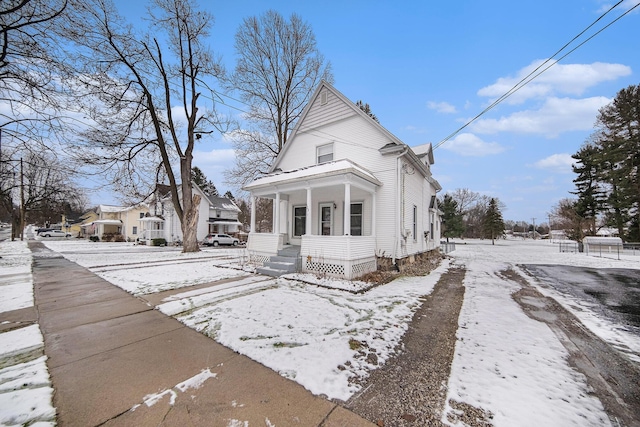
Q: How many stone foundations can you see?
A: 1